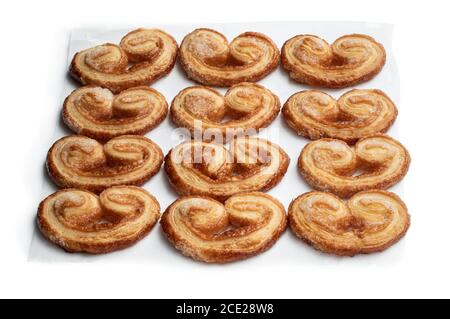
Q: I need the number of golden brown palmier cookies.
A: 12